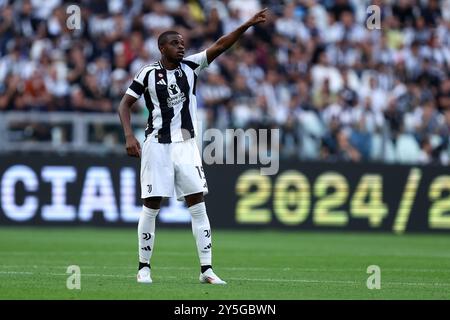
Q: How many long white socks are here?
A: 2